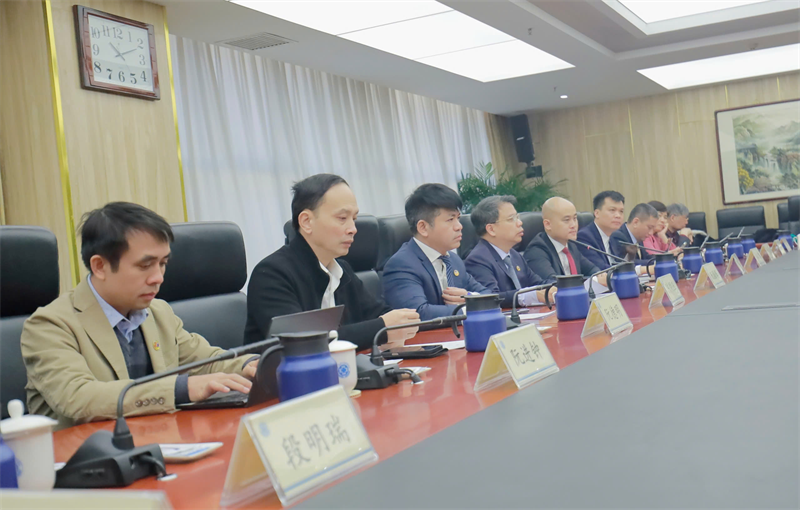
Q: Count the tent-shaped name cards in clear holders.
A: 11